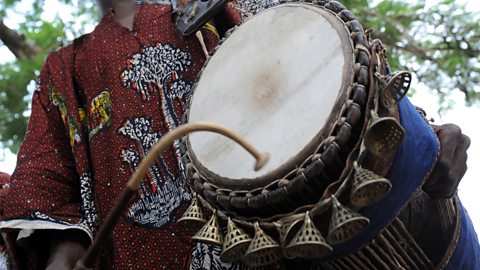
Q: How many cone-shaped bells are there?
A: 10